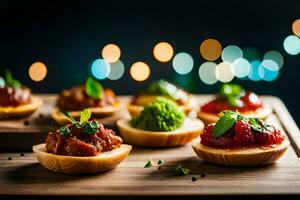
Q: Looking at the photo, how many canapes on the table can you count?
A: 7